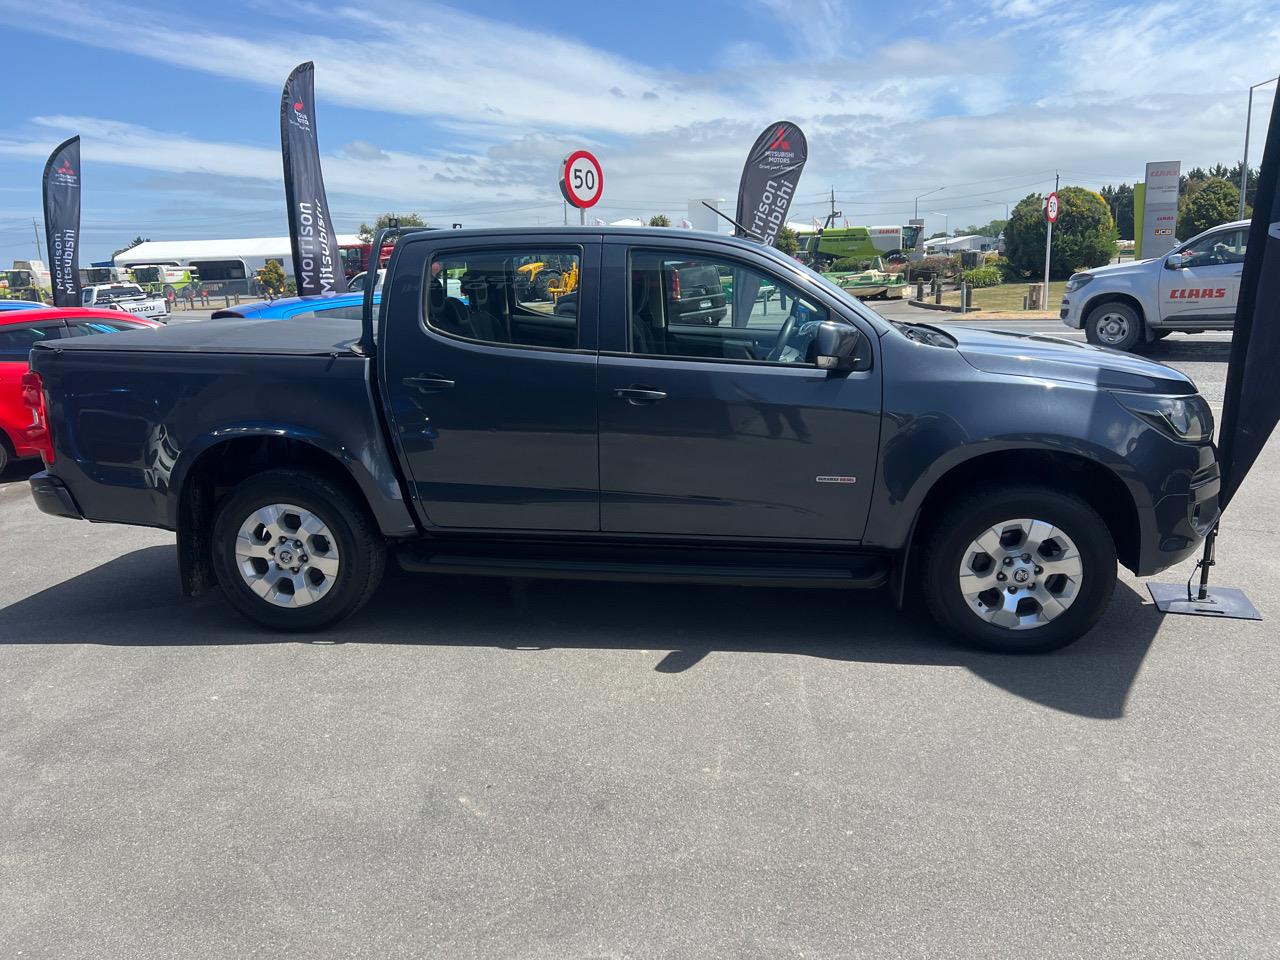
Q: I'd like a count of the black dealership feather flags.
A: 4